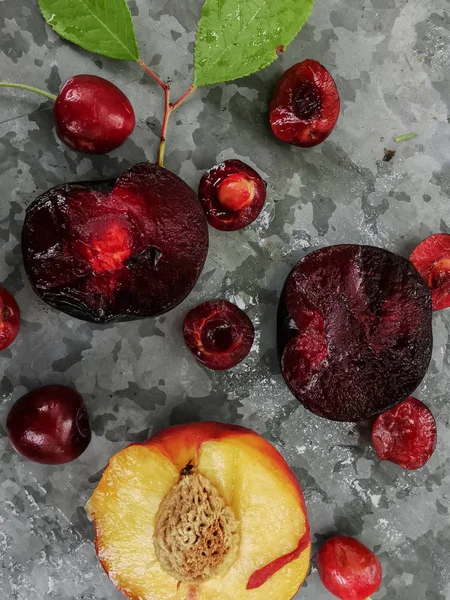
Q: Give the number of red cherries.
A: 9